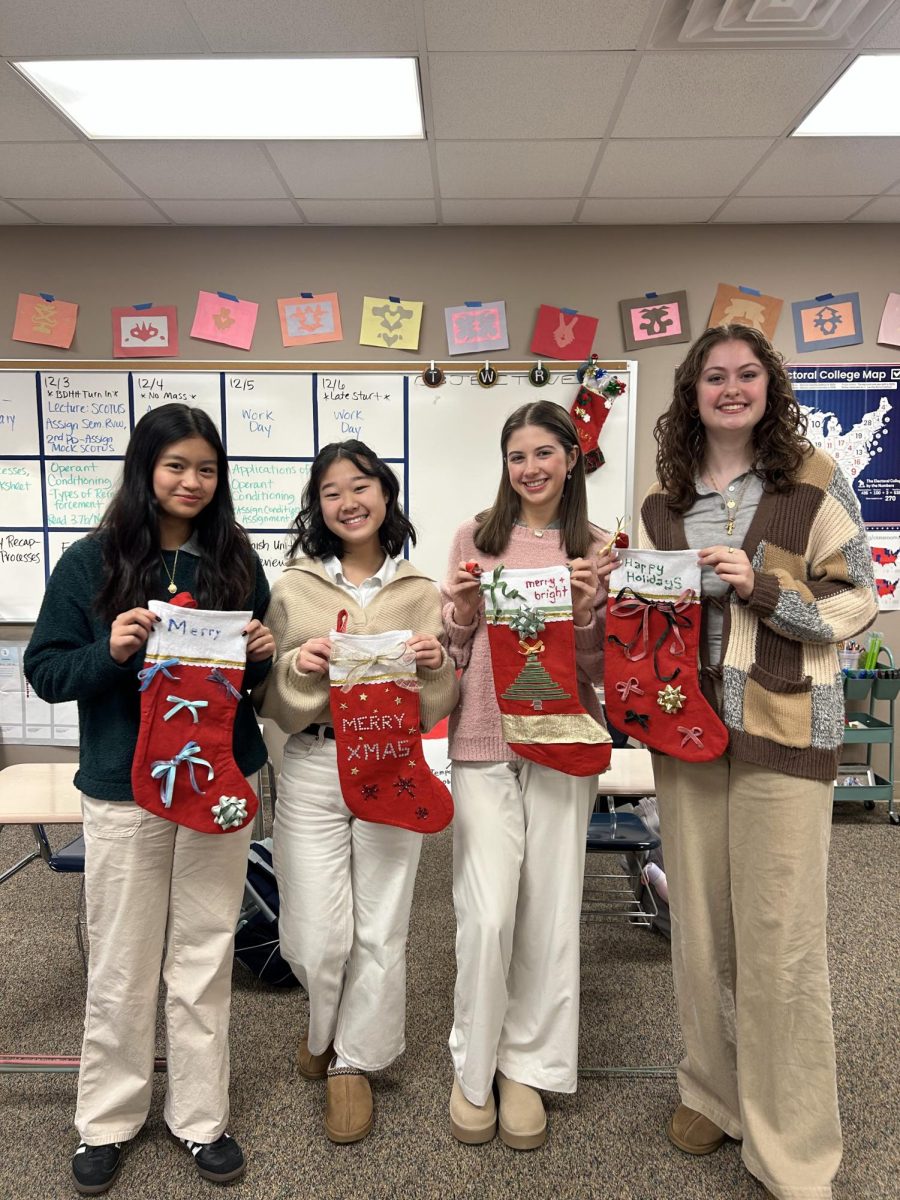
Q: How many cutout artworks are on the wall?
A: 11